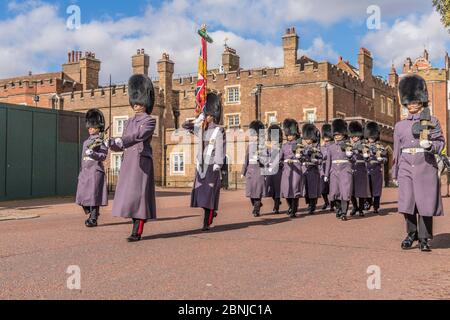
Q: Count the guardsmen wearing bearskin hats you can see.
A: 12